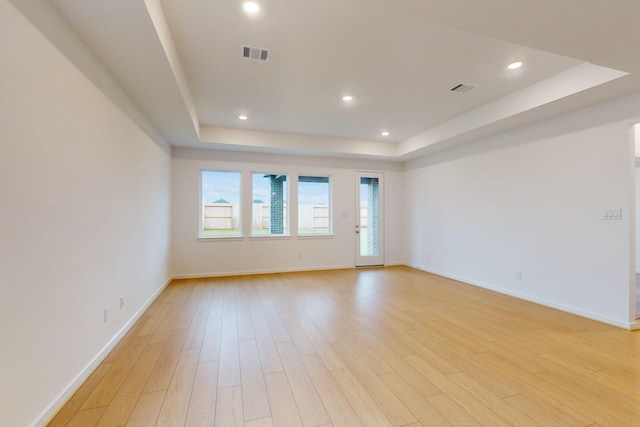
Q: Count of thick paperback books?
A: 0